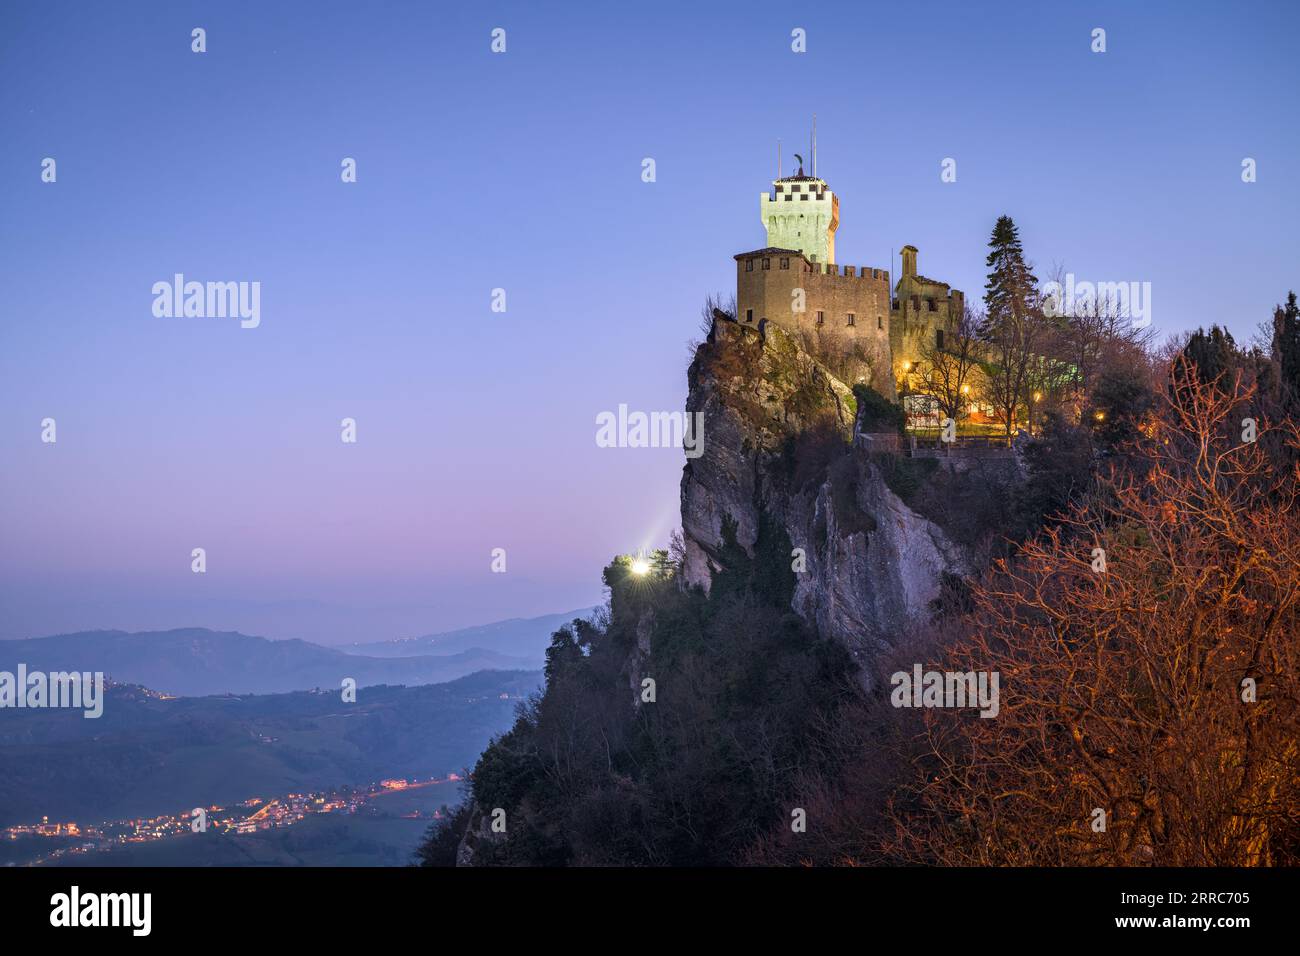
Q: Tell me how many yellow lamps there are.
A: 4